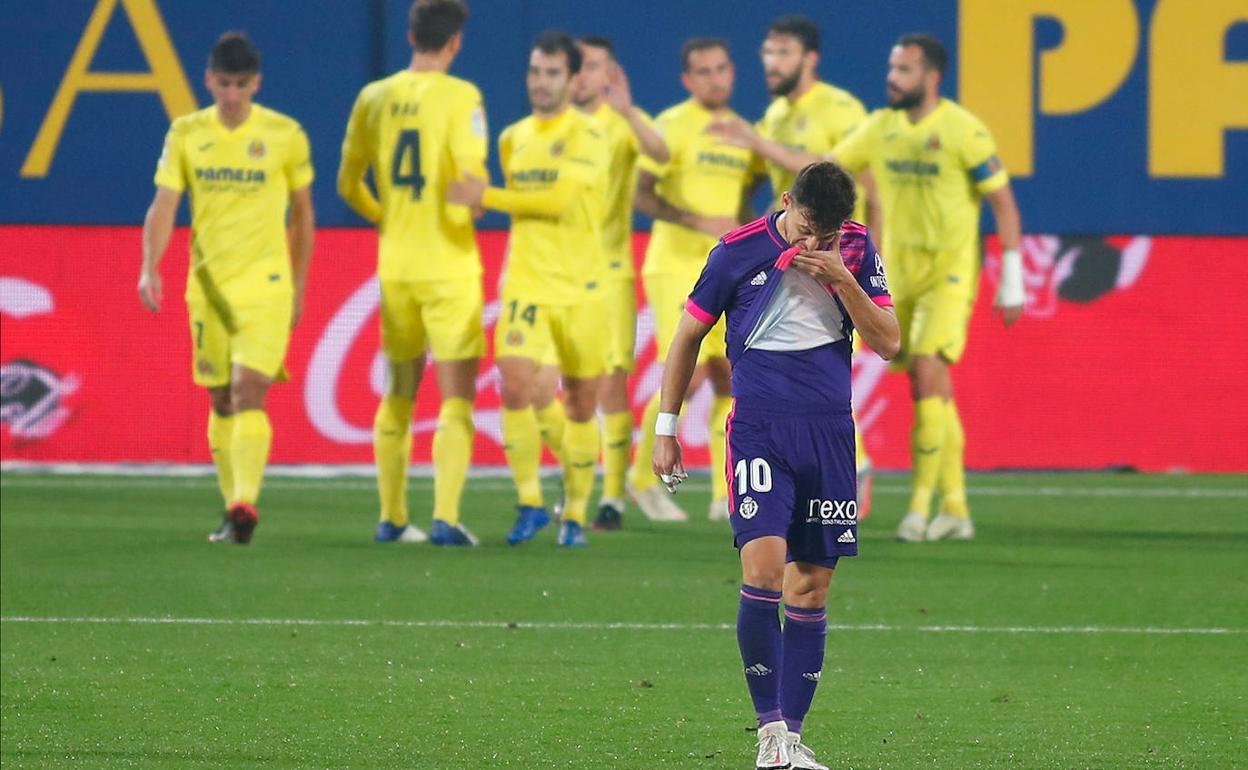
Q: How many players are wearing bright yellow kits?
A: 7